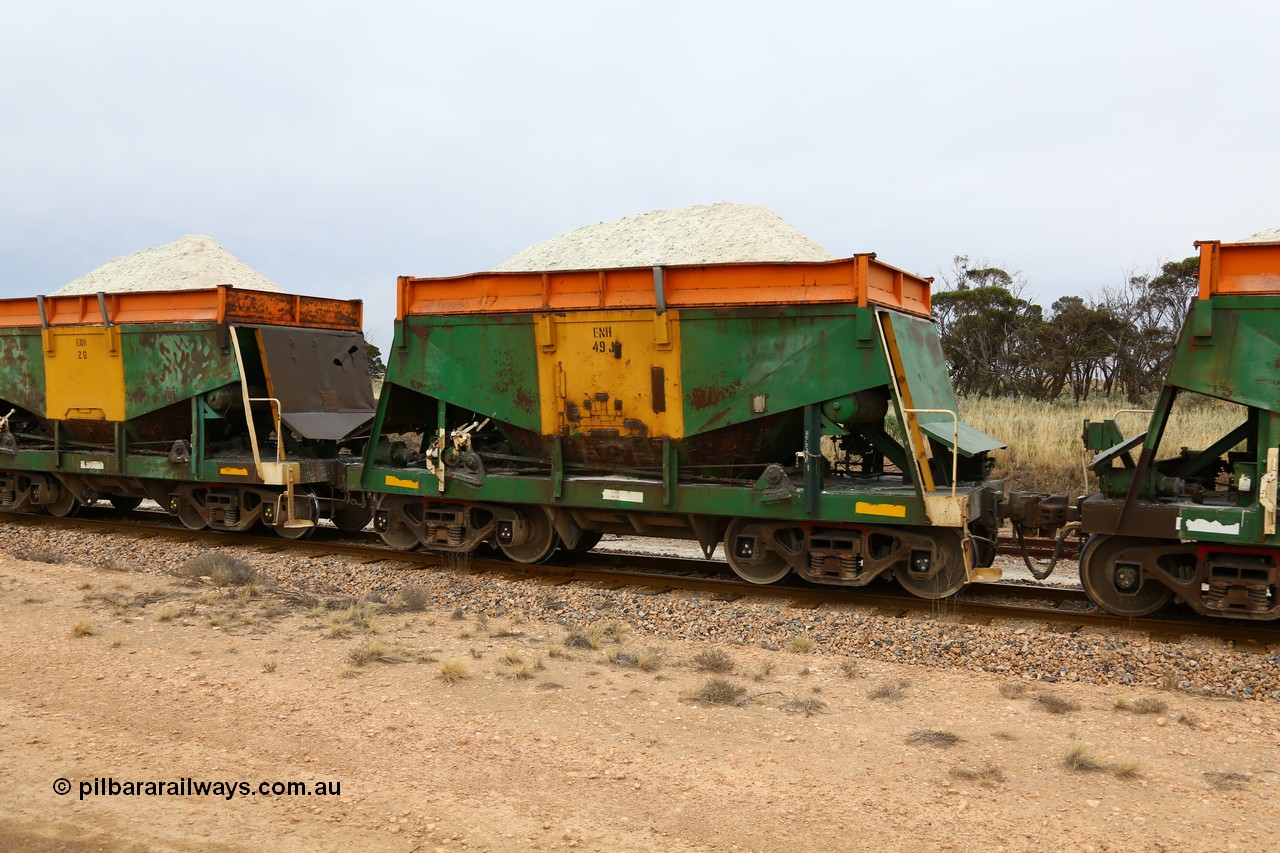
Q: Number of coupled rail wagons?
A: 3